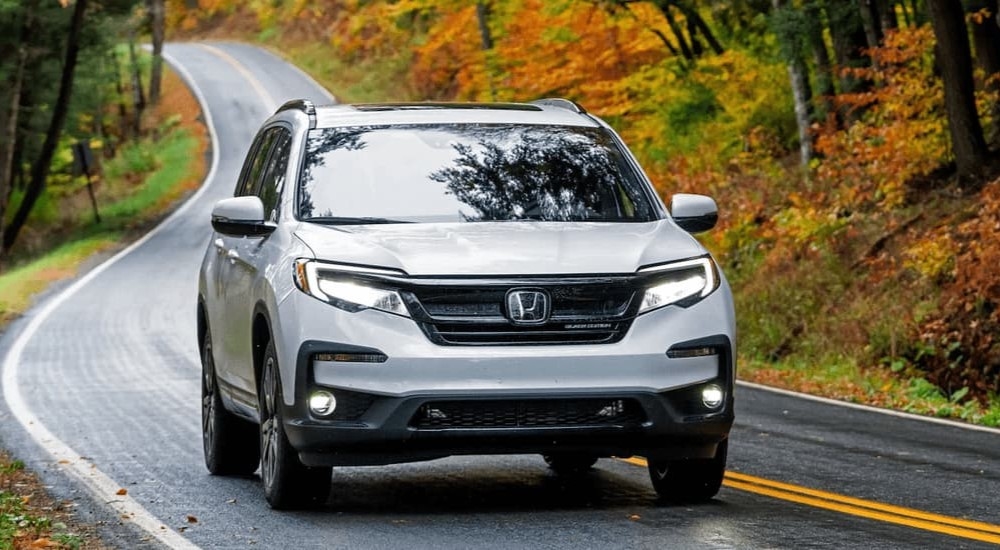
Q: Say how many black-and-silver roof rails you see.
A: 2